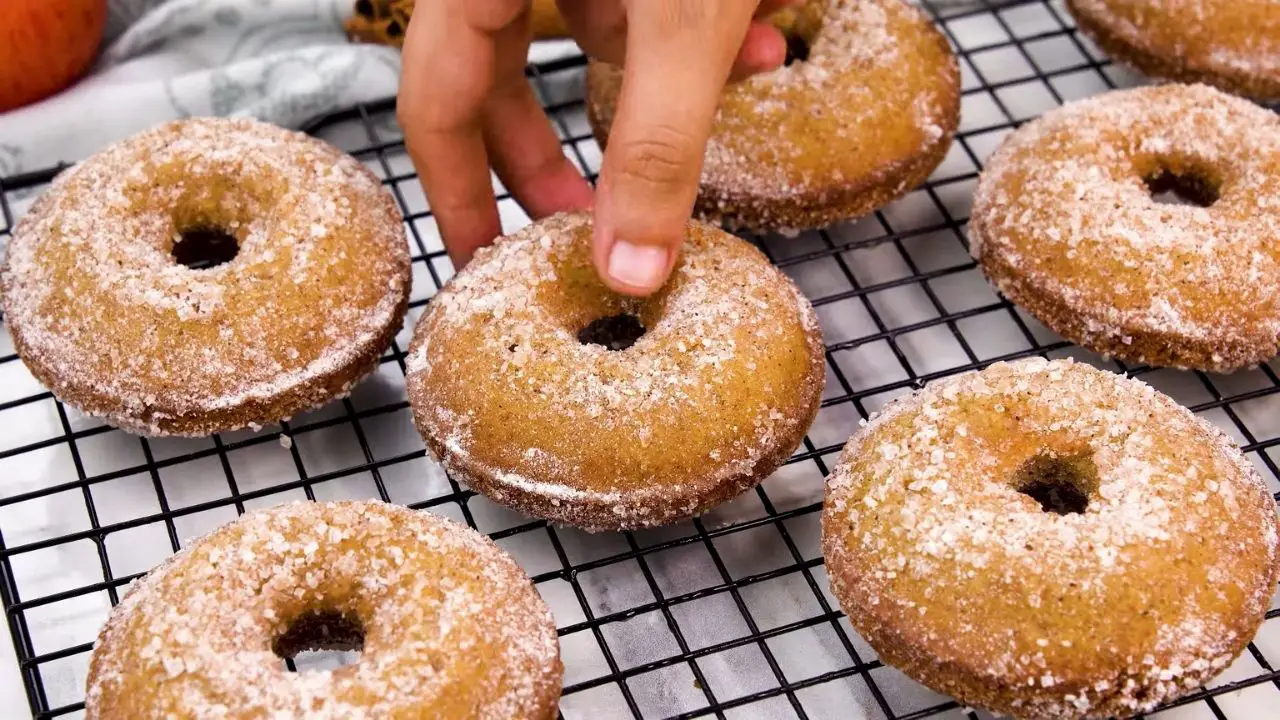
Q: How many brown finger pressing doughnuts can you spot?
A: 1